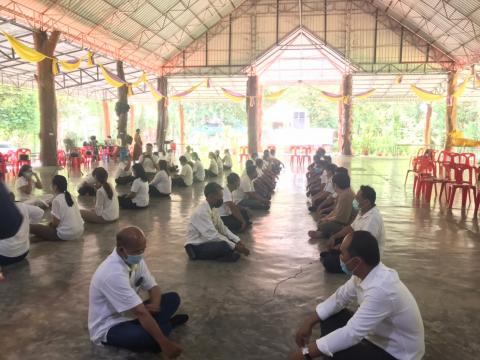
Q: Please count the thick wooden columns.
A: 6